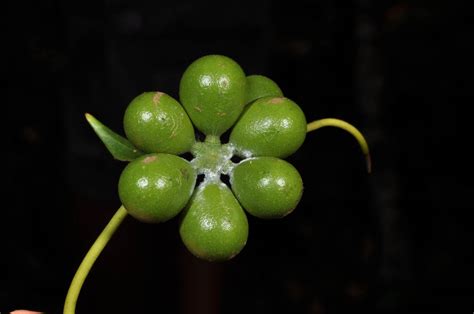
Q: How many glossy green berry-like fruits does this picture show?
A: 7